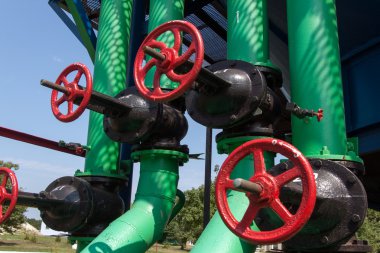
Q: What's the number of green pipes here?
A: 4